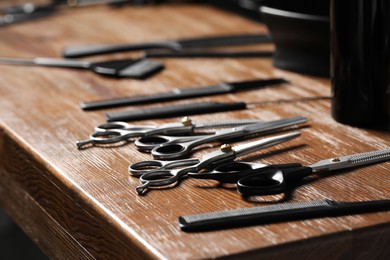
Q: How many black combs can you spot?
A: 5